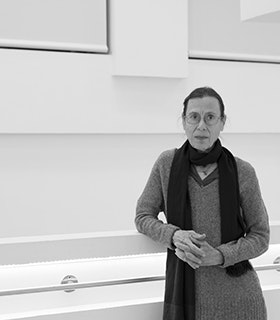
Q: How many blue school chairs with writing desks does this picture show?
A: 0